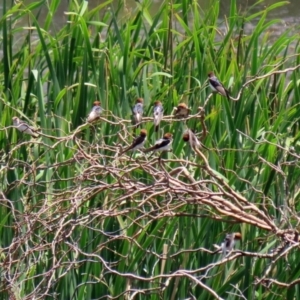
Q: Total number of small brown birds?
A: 10